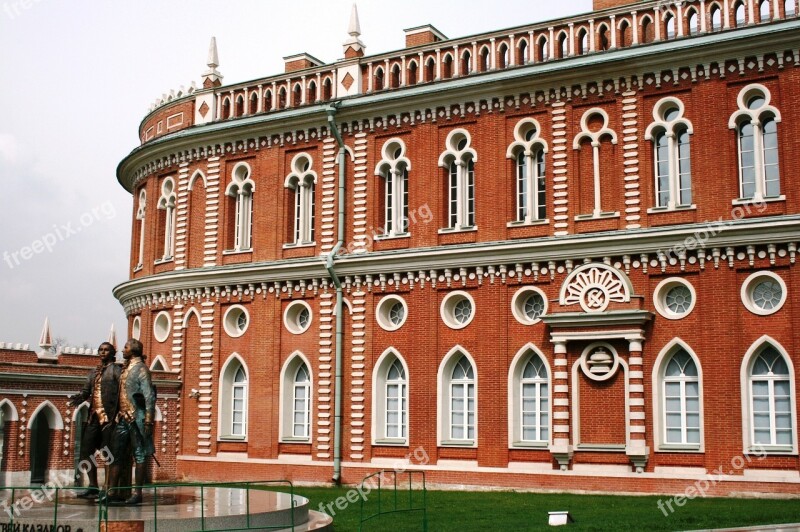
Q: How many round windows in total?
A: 9